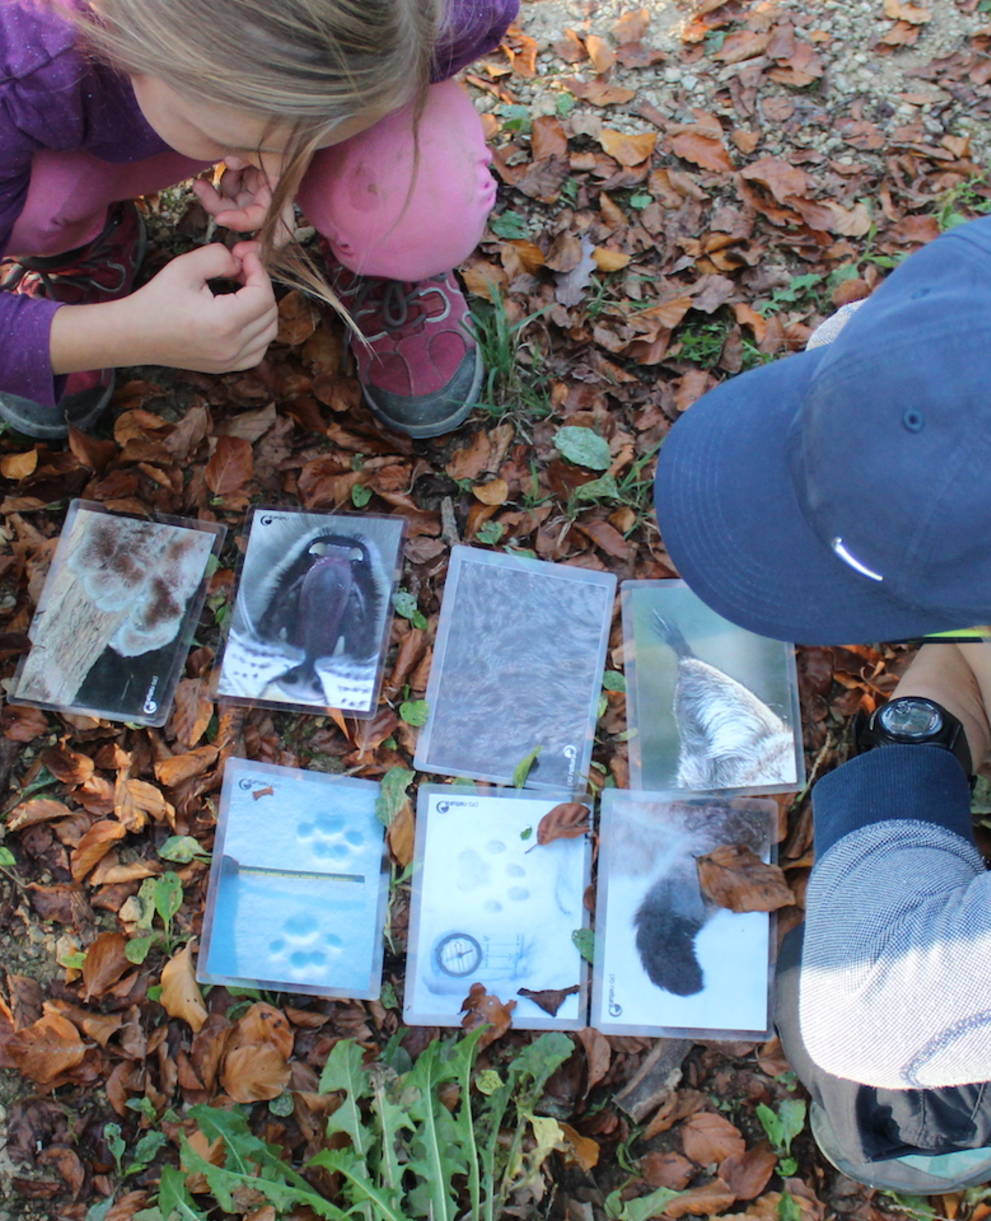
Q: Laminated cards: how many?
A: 7